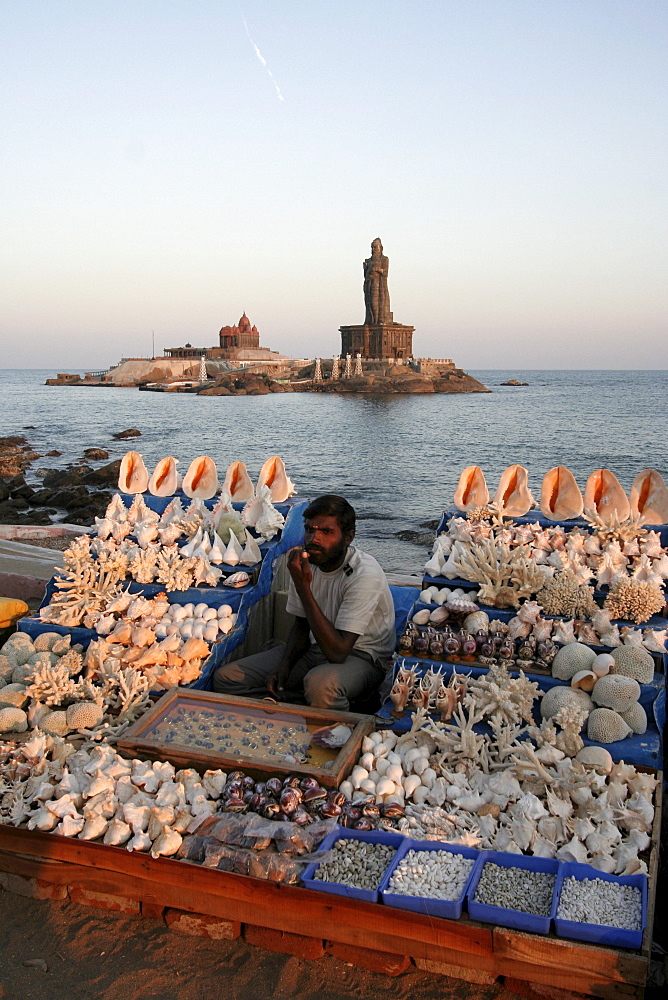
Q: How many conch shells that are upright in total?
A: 10